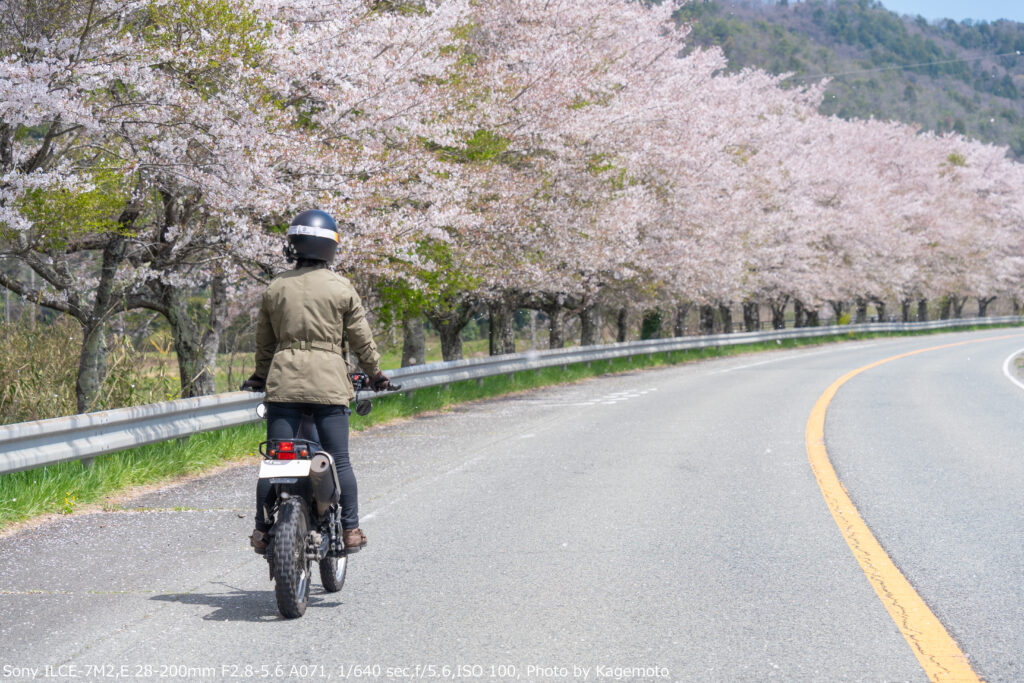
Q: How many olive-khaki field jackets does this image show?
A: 1